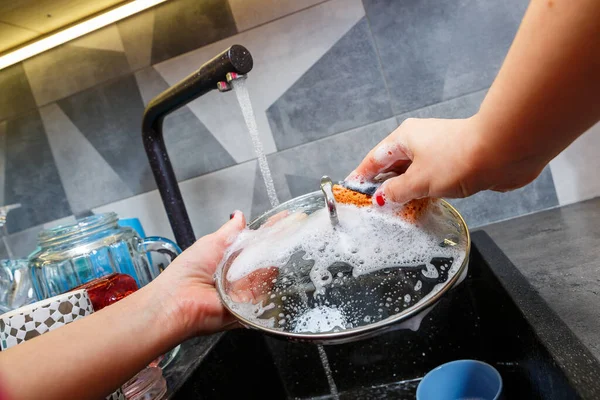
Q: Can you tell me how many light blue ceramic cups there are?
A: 1